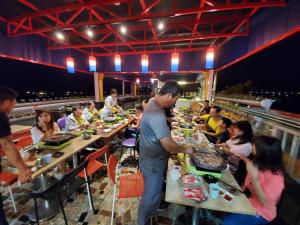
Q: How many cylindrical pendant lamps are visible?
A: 6